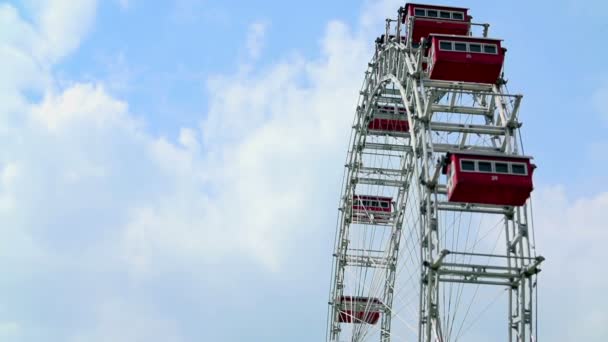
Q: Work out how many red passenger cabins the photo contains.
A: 6